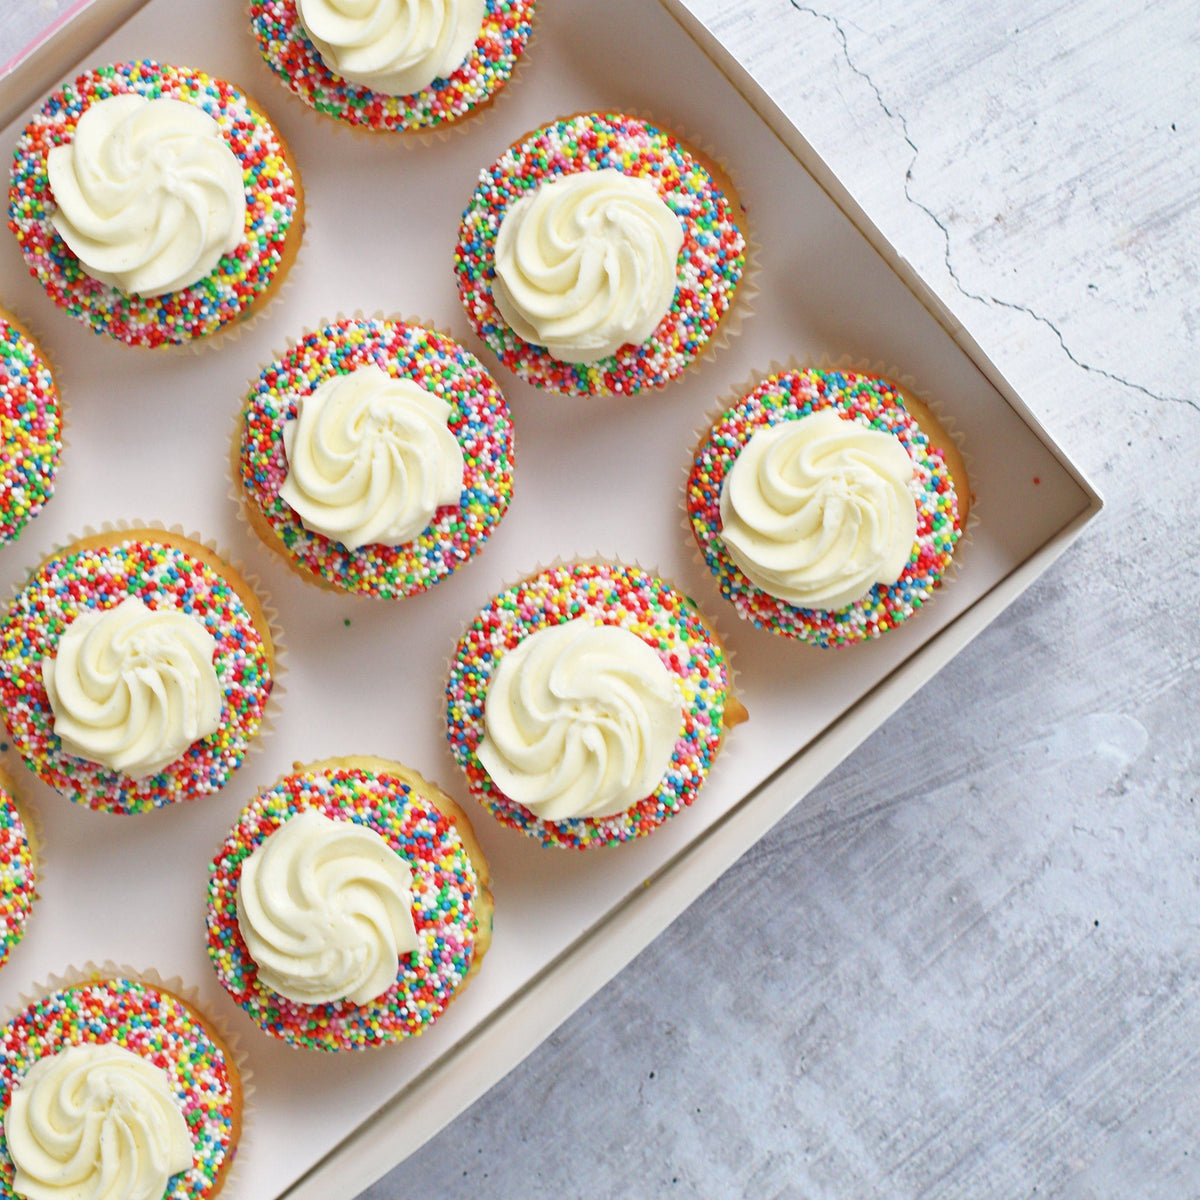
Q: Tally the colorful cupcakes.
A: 11